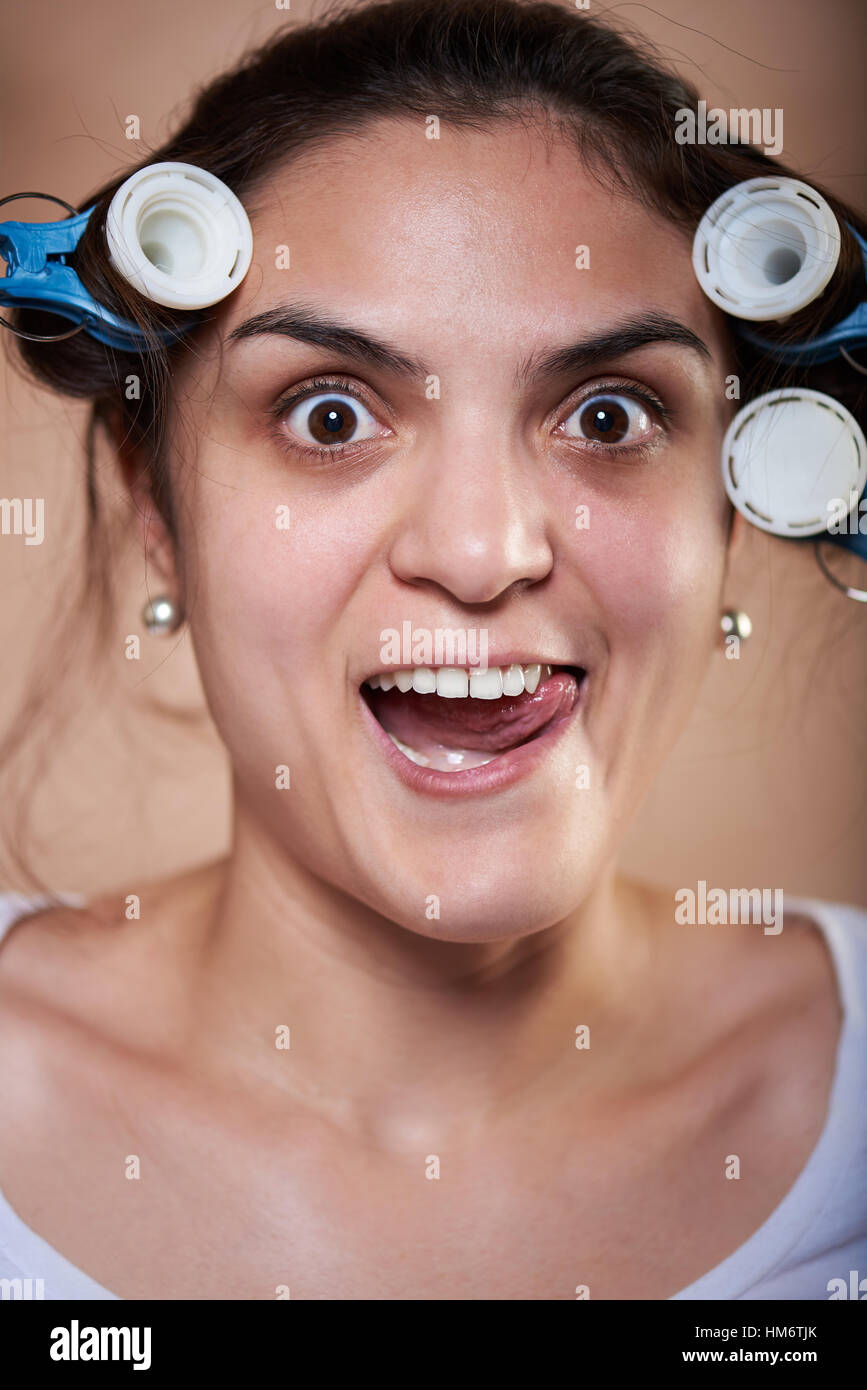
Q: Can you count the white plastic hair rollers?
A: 3